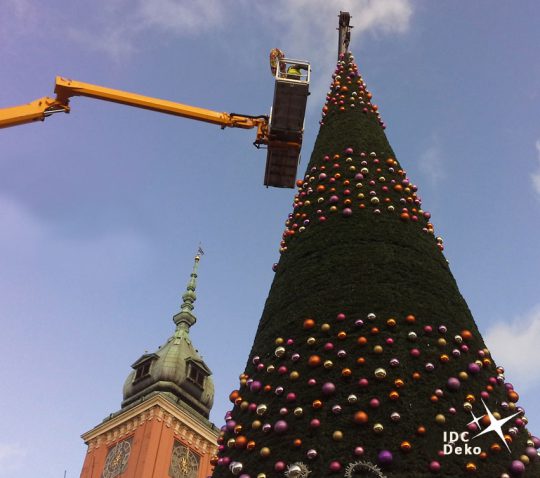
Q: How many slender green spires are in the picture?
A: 1